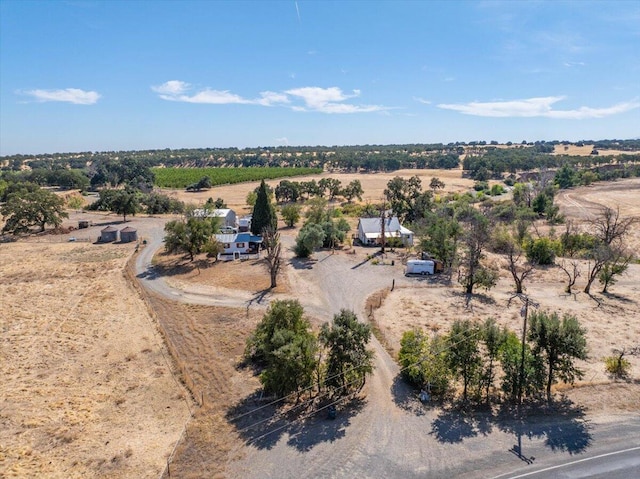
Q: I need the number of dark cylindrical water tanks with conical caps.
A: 2